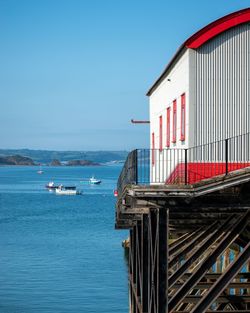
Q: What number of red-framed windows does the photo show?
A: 5